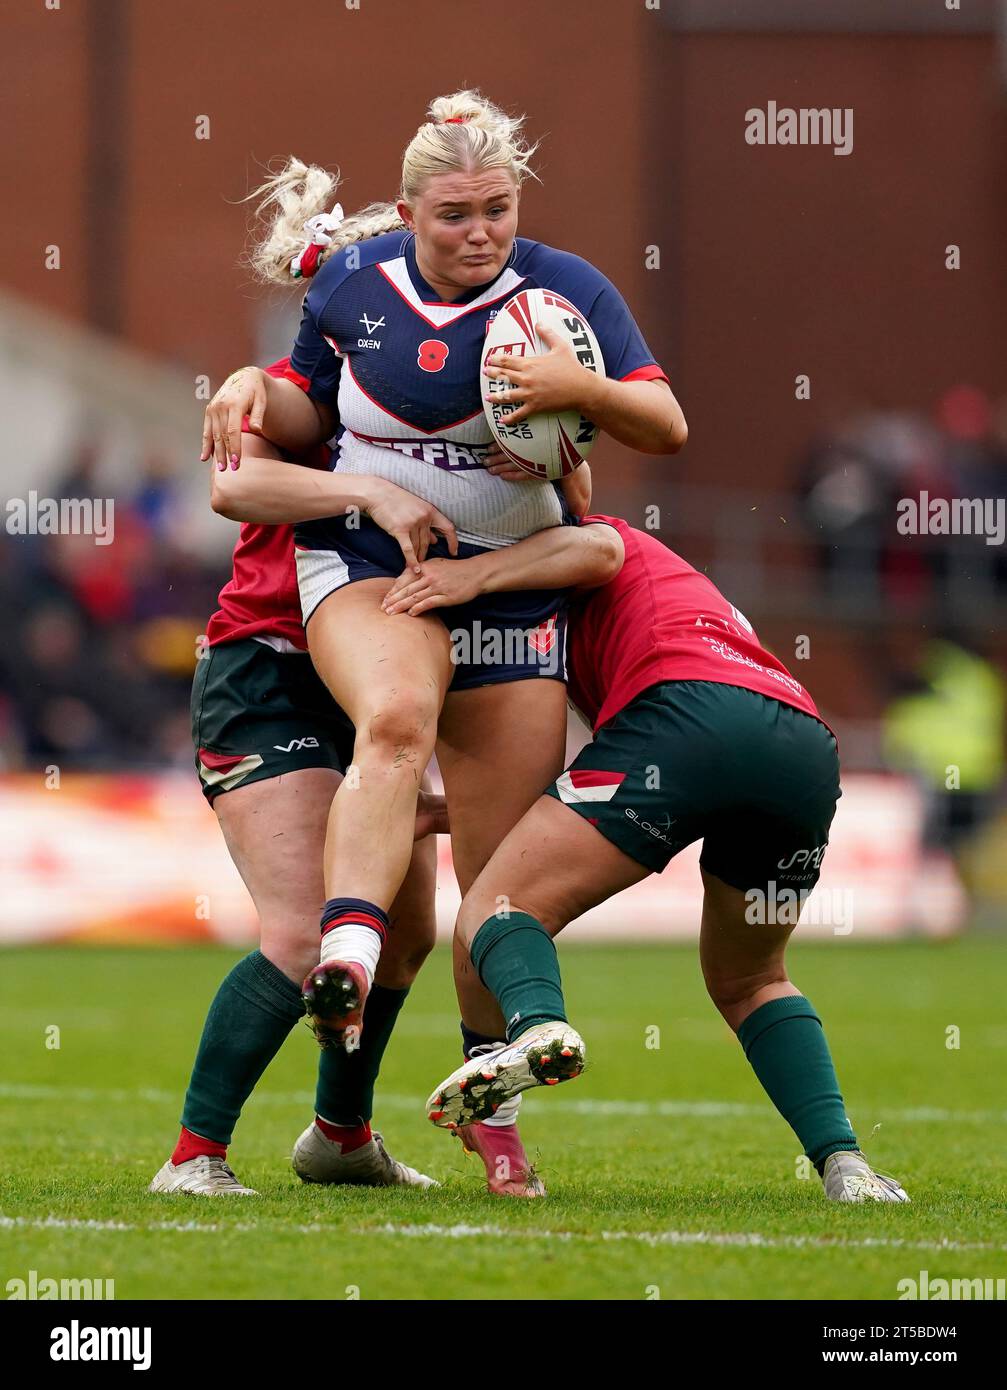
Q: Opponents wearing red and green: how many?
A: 2